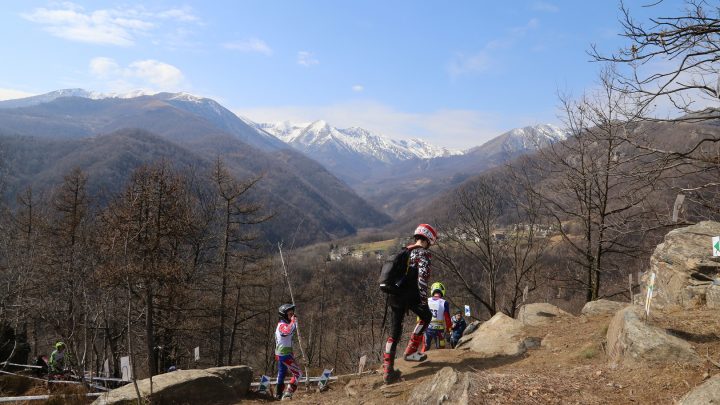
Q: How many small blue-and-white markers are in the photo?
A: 3